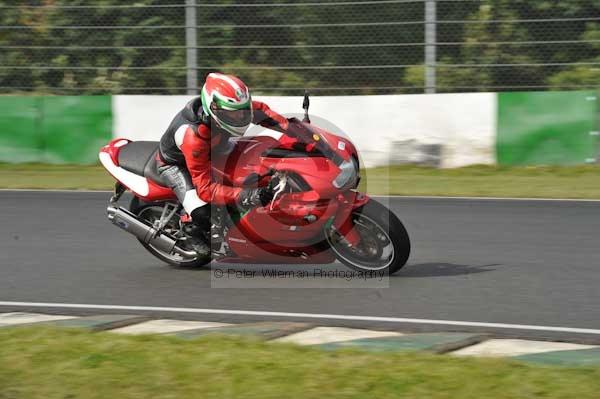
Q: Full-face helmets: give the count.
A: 1